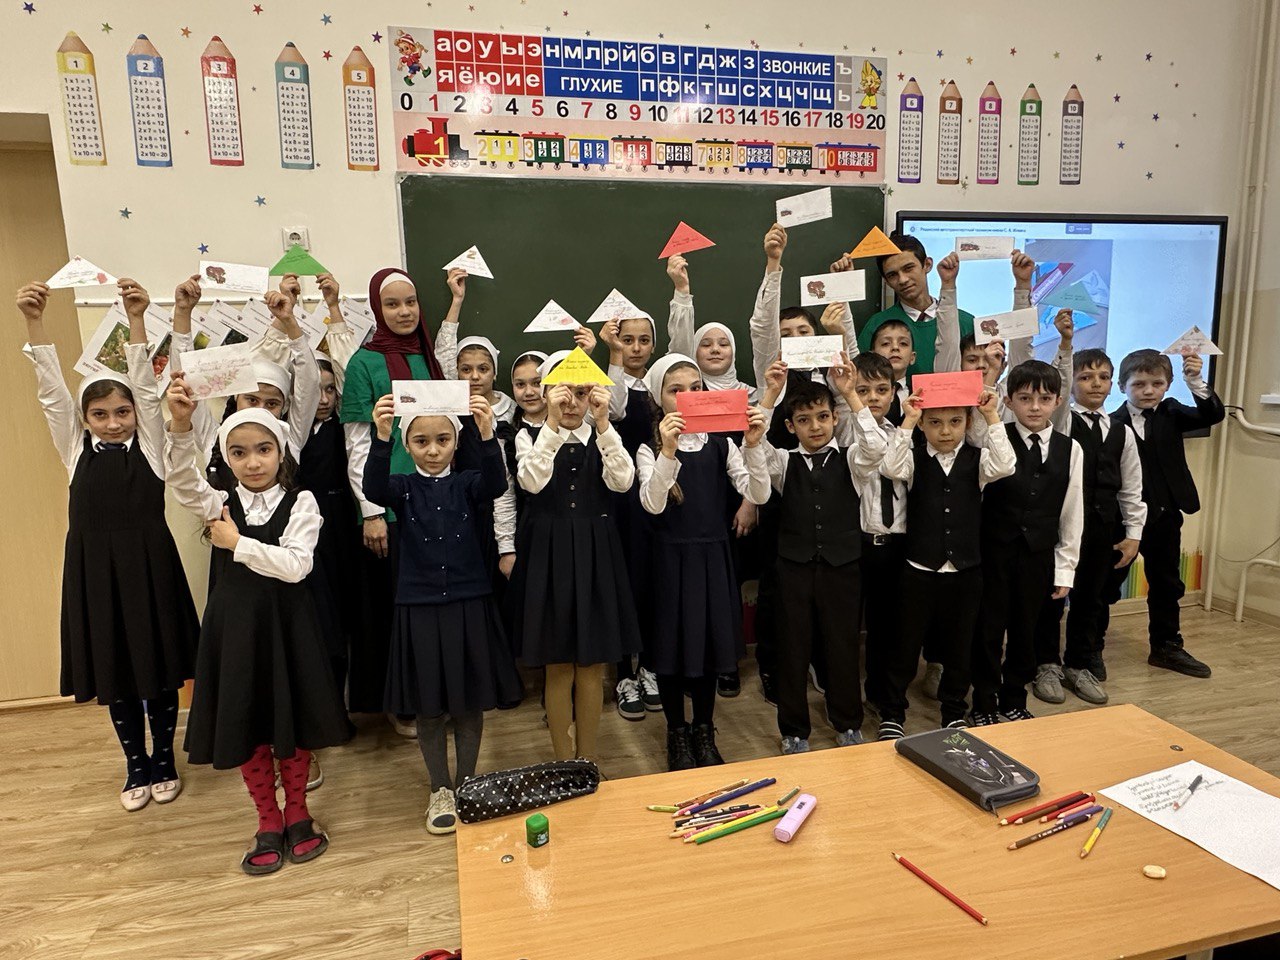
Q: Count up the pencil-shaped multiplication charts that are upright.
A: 10